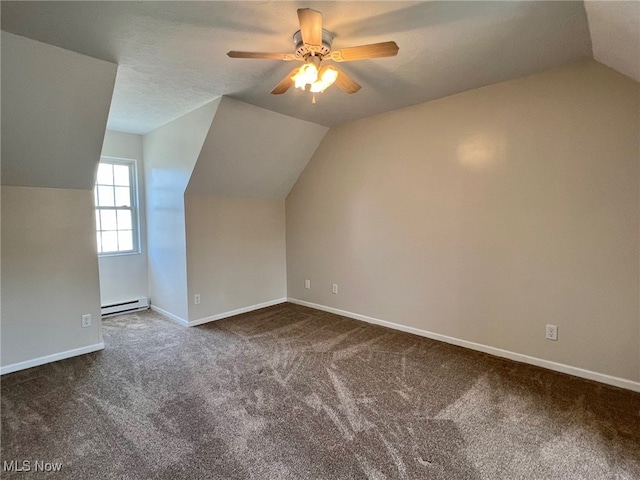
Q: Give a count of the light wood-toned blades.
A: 5